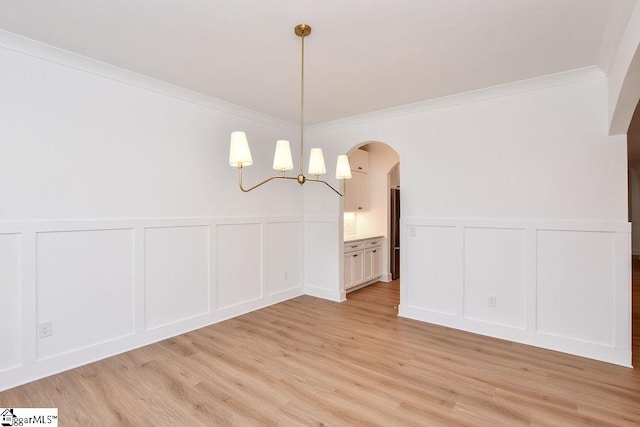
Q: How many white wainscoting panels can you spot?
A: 9